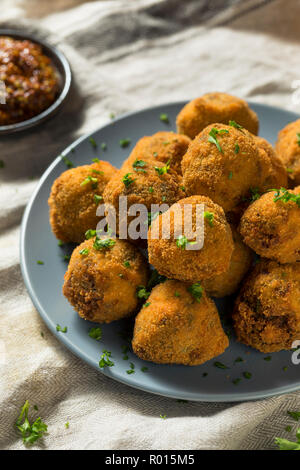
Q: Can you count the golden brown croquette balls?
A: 13